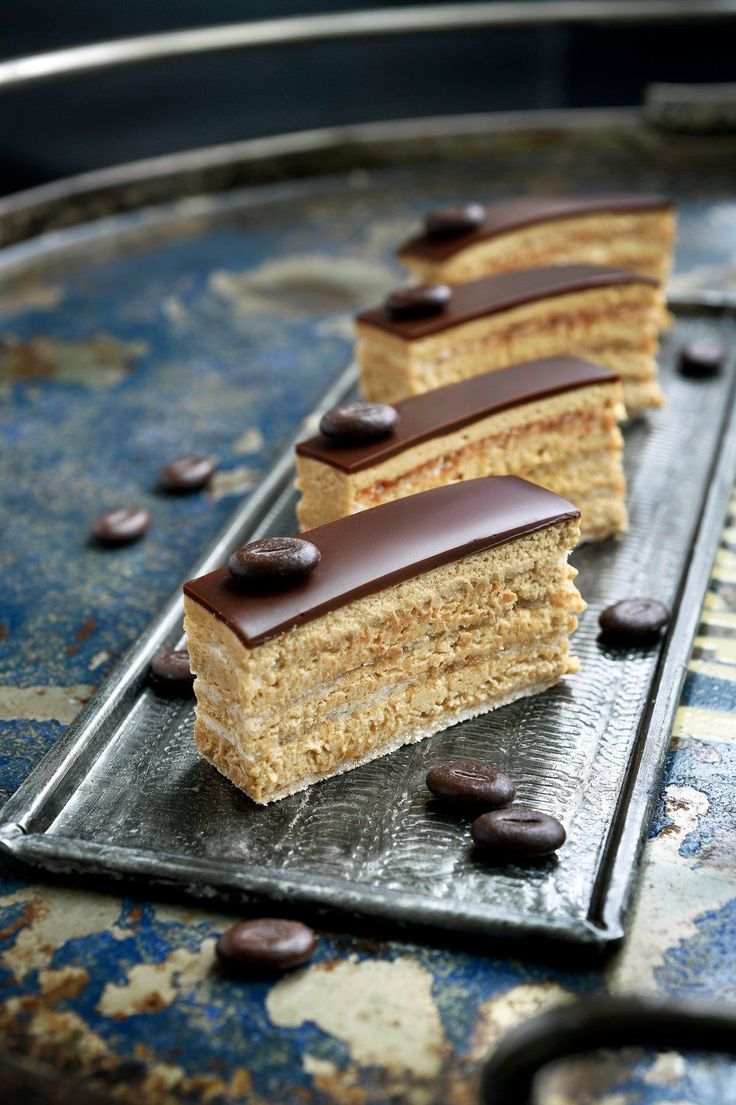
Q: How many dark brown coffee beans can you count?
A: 12